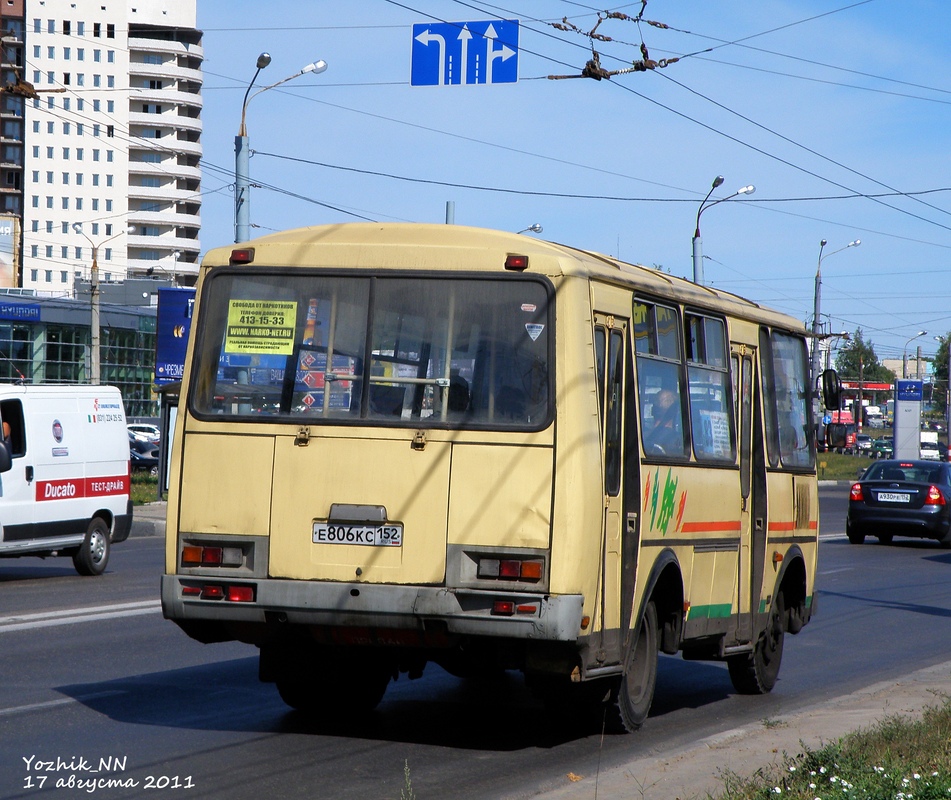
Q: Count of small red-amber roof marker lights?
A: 2